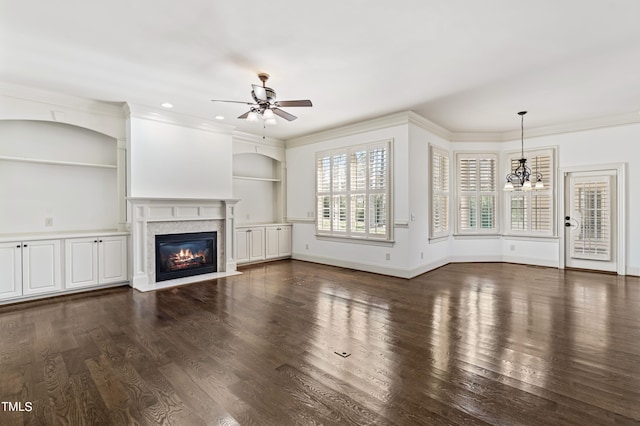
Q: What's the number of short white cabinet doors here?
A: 8